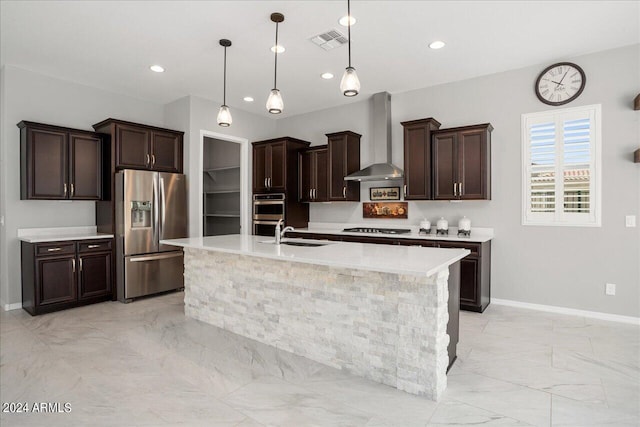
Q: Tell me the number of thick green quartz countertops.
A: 0